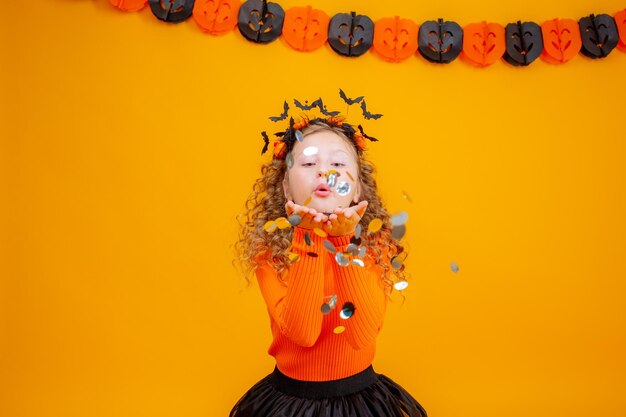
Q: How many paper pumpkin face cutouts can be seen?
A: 13